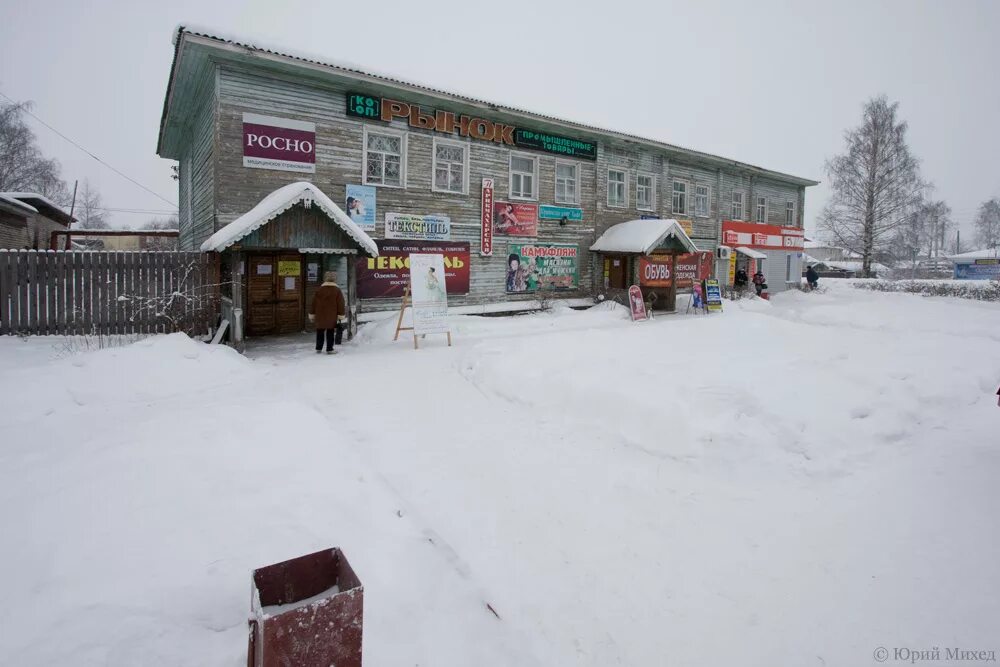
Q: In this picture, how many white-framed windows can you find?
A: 11